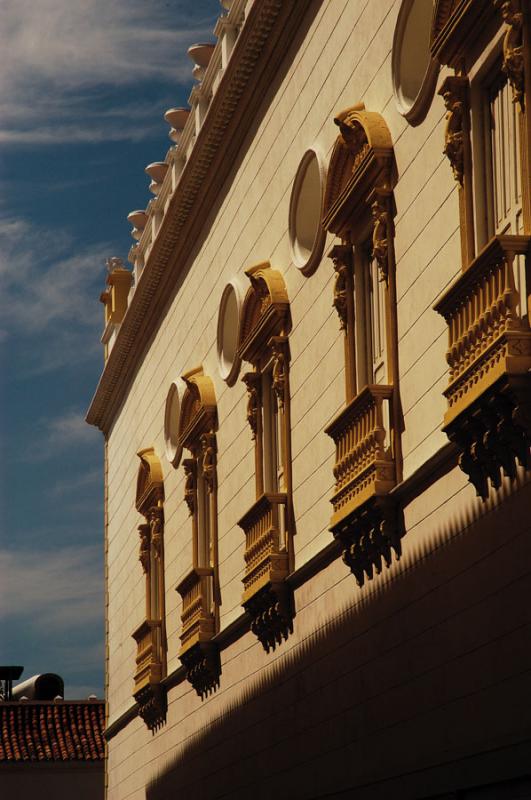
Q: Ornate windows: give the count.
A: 5